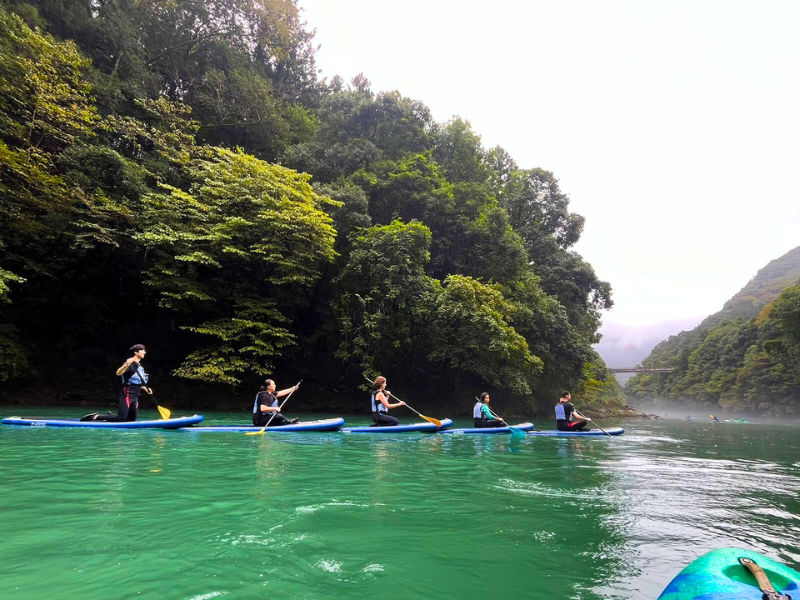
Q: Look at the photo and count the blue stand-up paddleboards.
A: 5